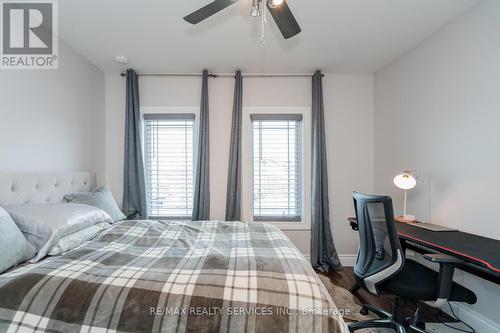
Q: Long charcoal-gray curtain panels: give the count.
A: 4